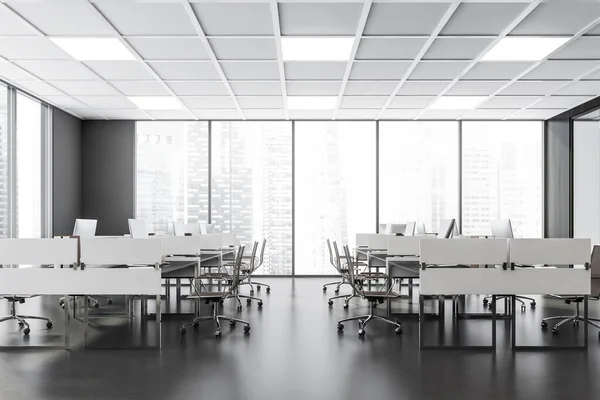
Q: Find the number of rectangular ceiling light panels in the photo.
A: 6